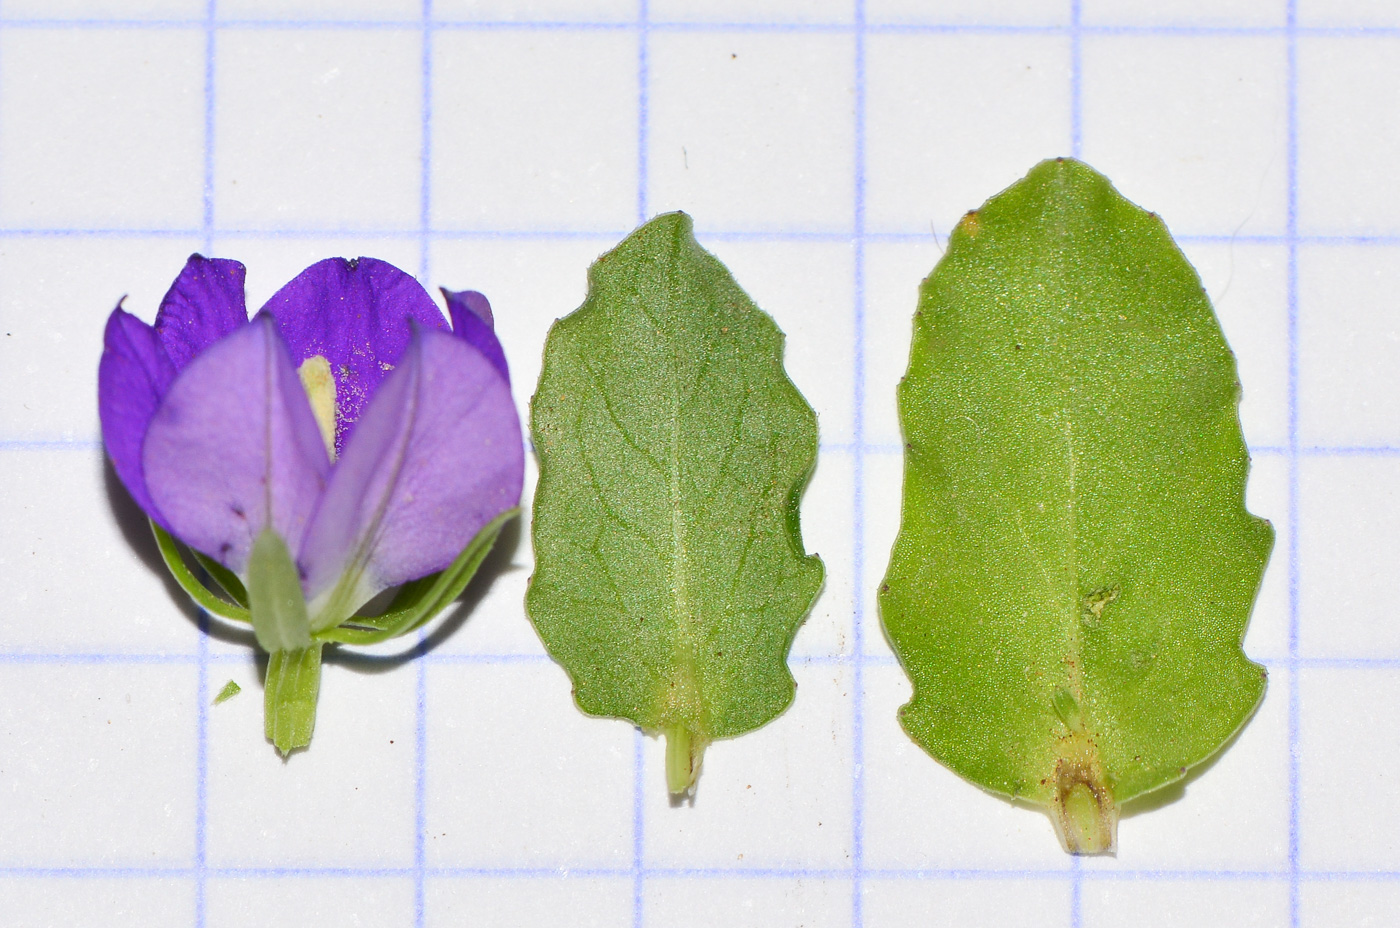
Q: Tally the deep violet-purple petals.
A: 4